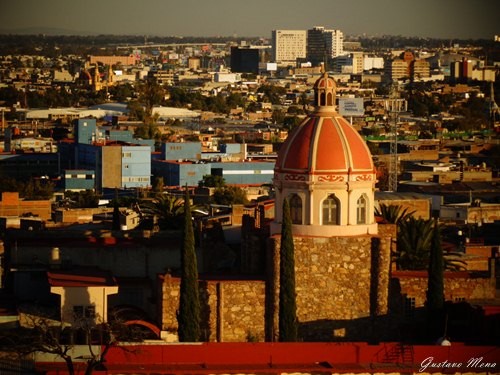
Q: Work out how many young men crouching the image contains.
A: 0